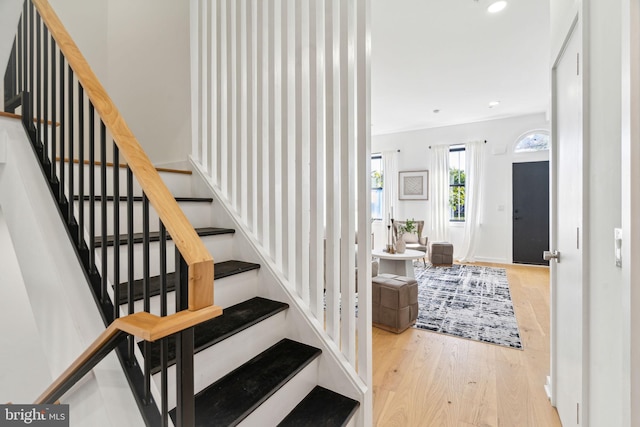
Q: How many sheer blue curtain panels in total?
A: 0